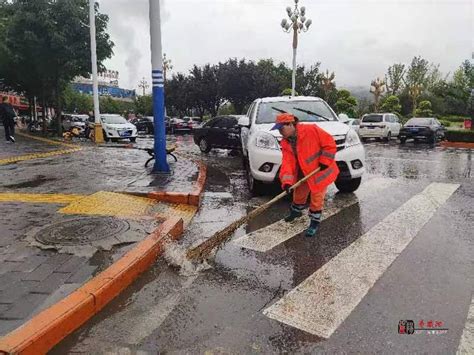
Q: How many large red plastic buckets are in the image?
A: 0